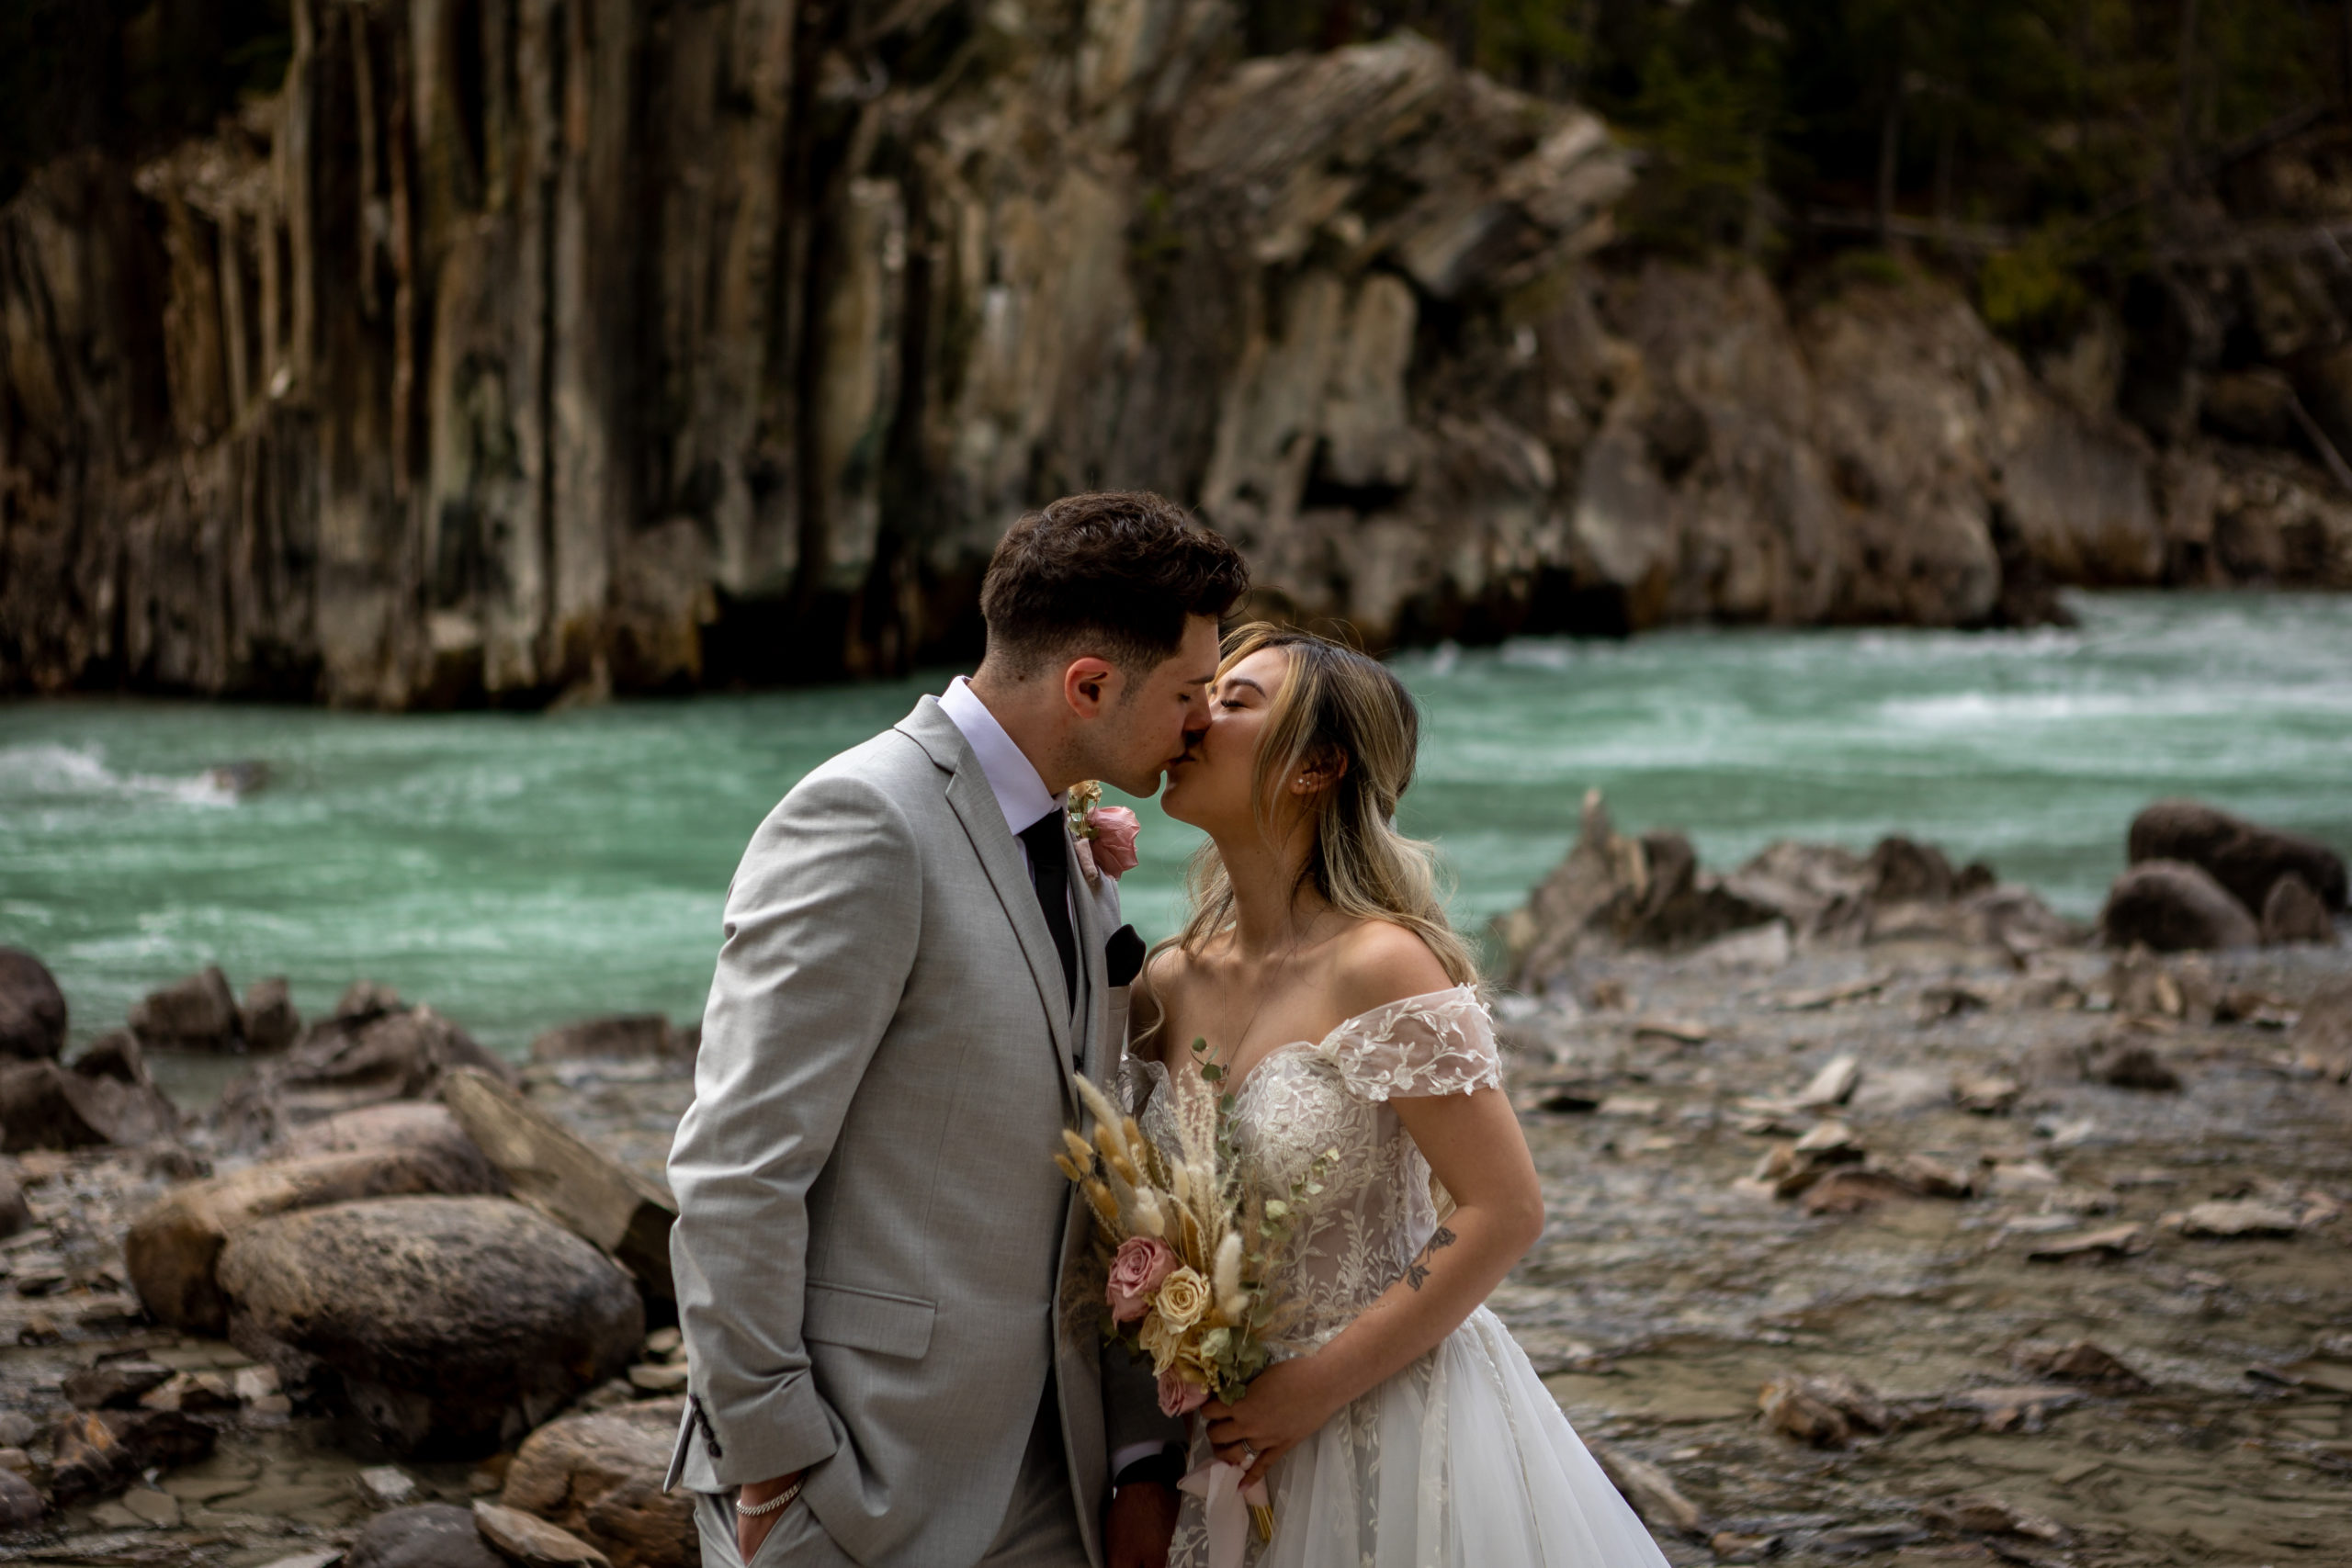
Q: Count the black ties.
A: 1